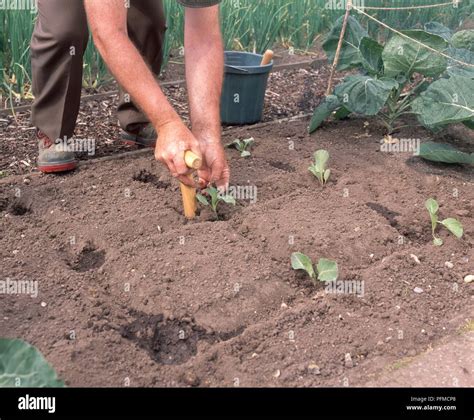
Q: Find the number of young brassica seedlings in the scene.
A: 5